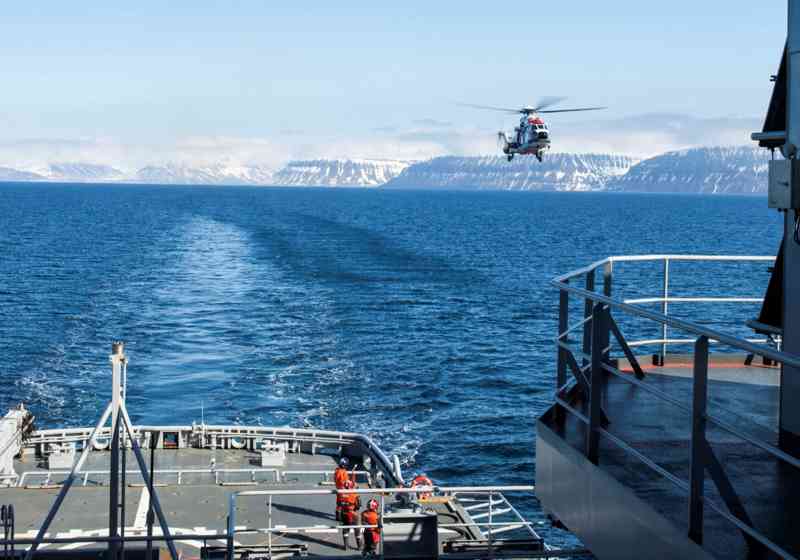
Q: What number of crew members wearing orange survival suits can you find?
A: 3